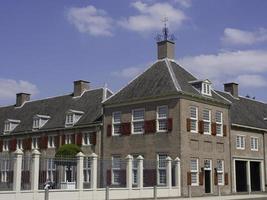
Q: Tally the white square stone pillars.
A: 8